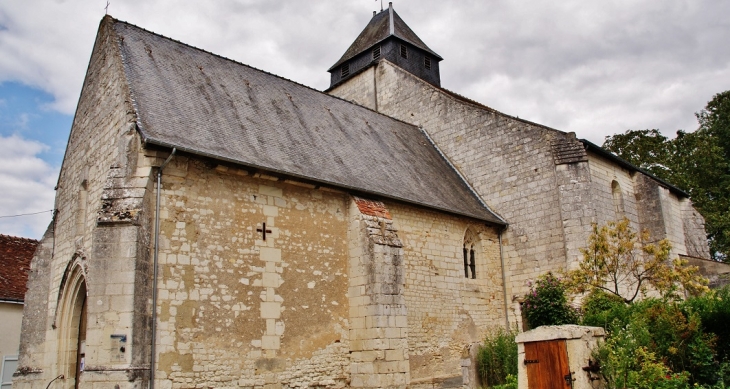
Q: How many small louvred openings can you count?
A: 4